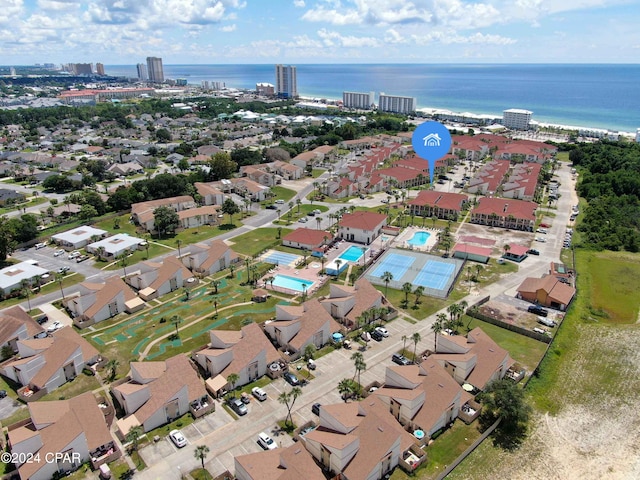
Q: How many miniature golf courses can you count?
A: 1